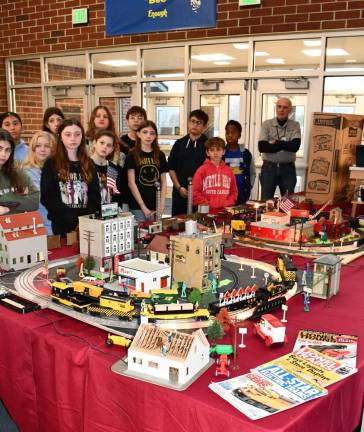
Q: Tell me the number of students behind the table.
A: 12